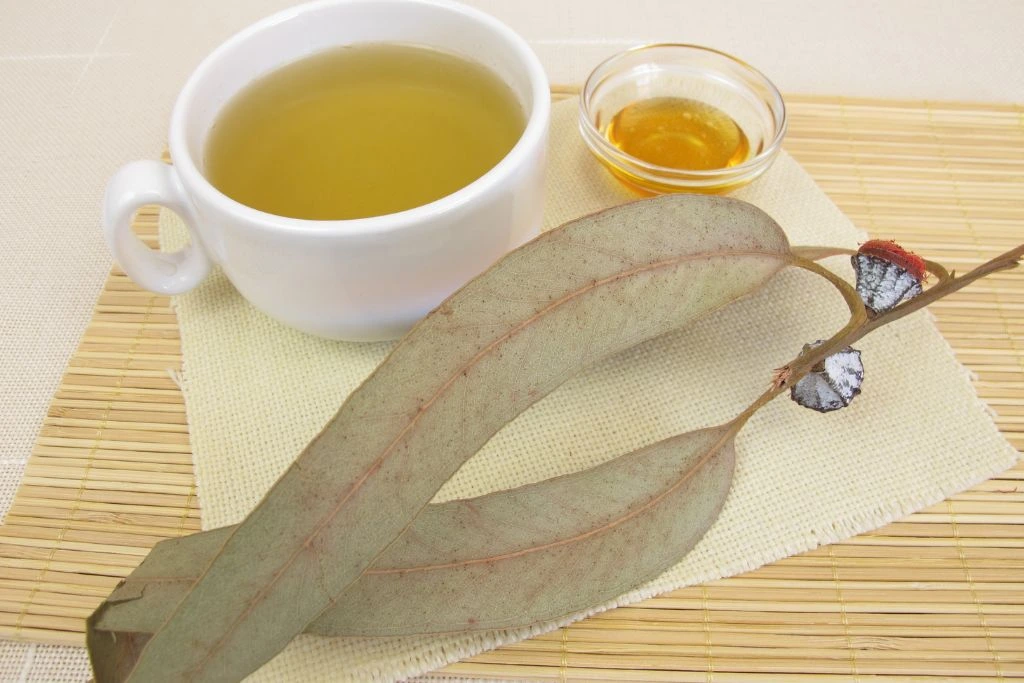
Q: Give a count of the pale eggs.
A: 0